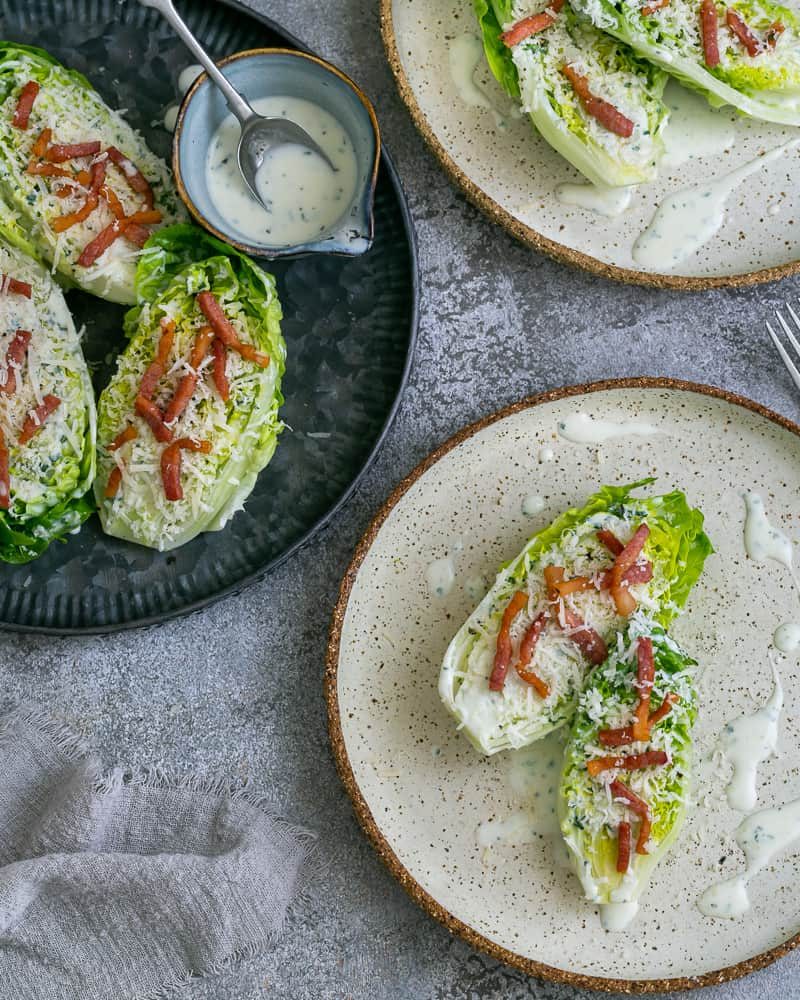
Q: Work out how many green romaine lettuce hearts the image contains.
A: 7